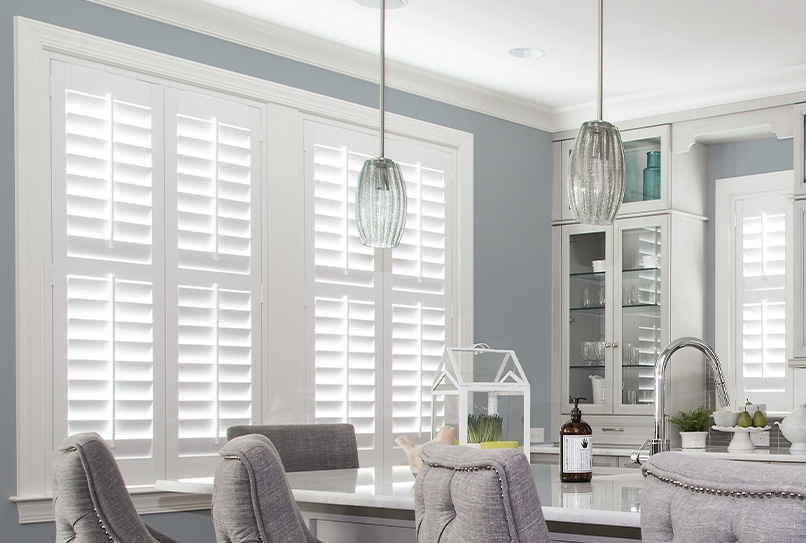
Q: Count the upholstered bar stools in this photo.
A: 5